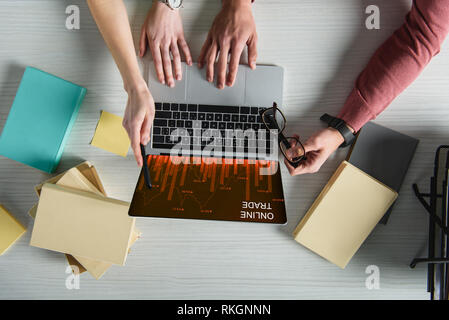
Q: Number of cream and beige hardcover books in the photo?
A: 4